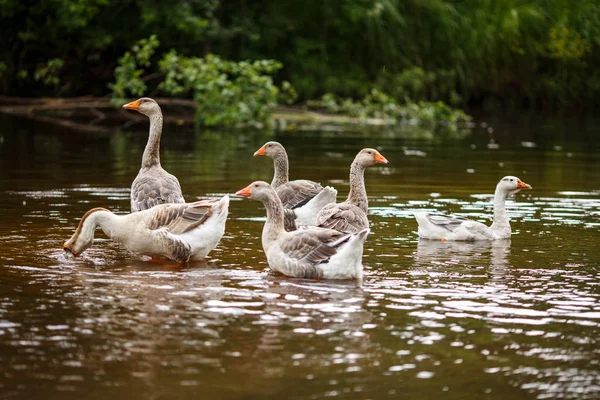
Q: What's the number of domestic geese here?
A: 6